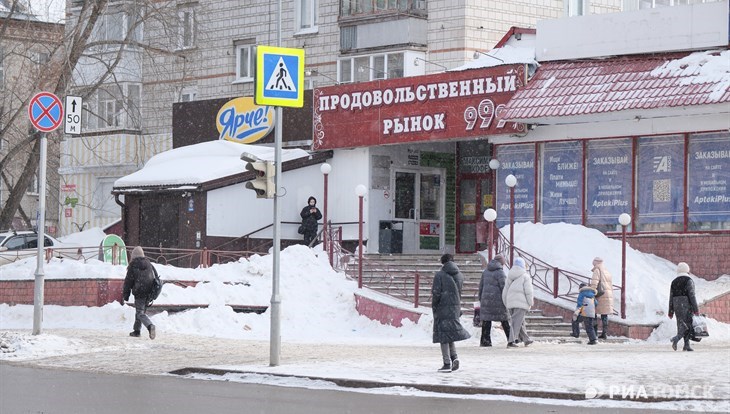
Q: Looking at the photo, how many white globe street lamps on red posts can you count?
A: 6